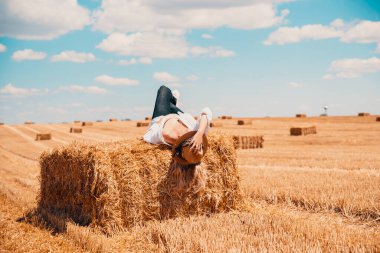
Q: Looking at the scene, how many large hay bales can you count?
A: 1